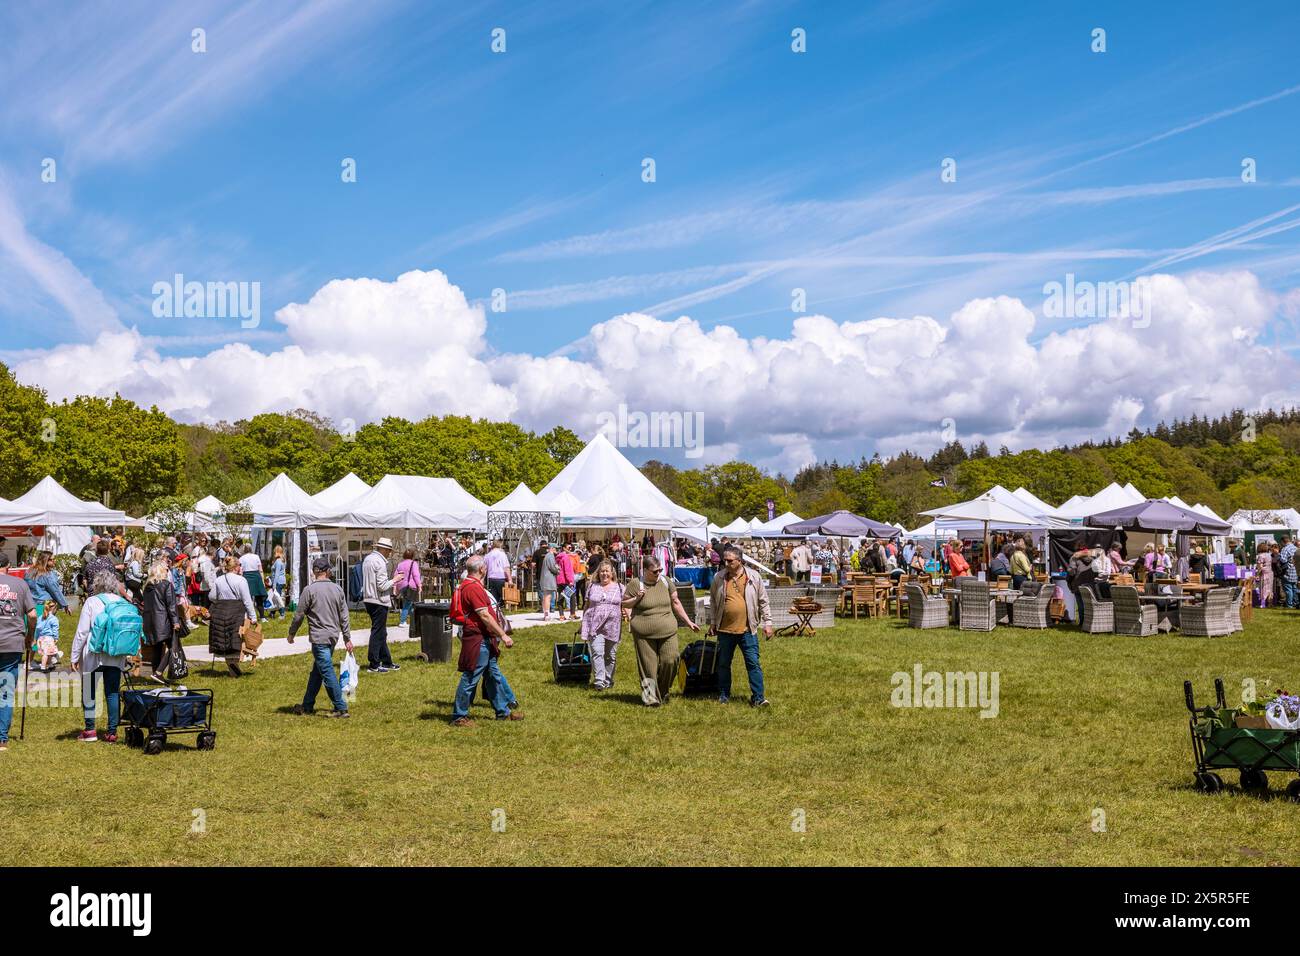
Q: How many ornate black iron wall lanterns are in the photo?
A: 0